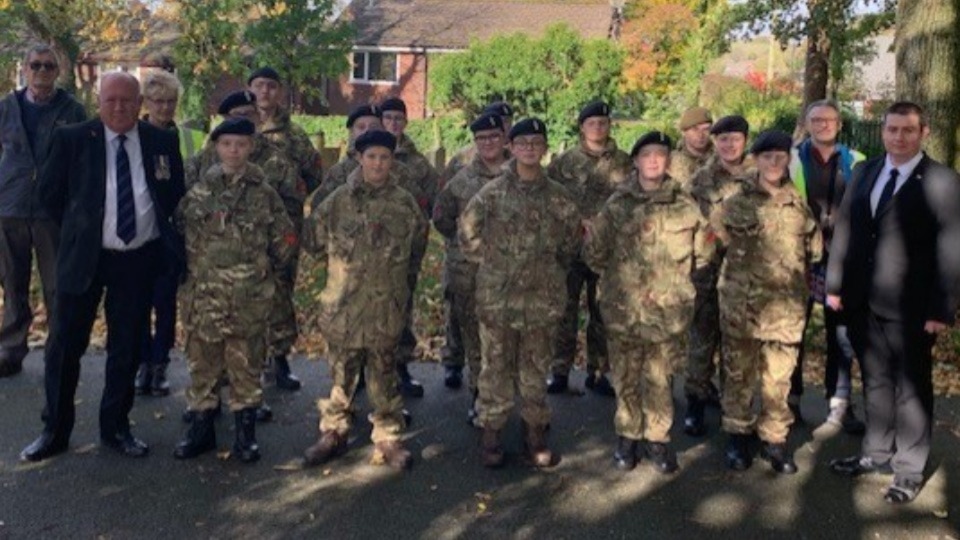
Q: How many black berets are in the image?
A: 13